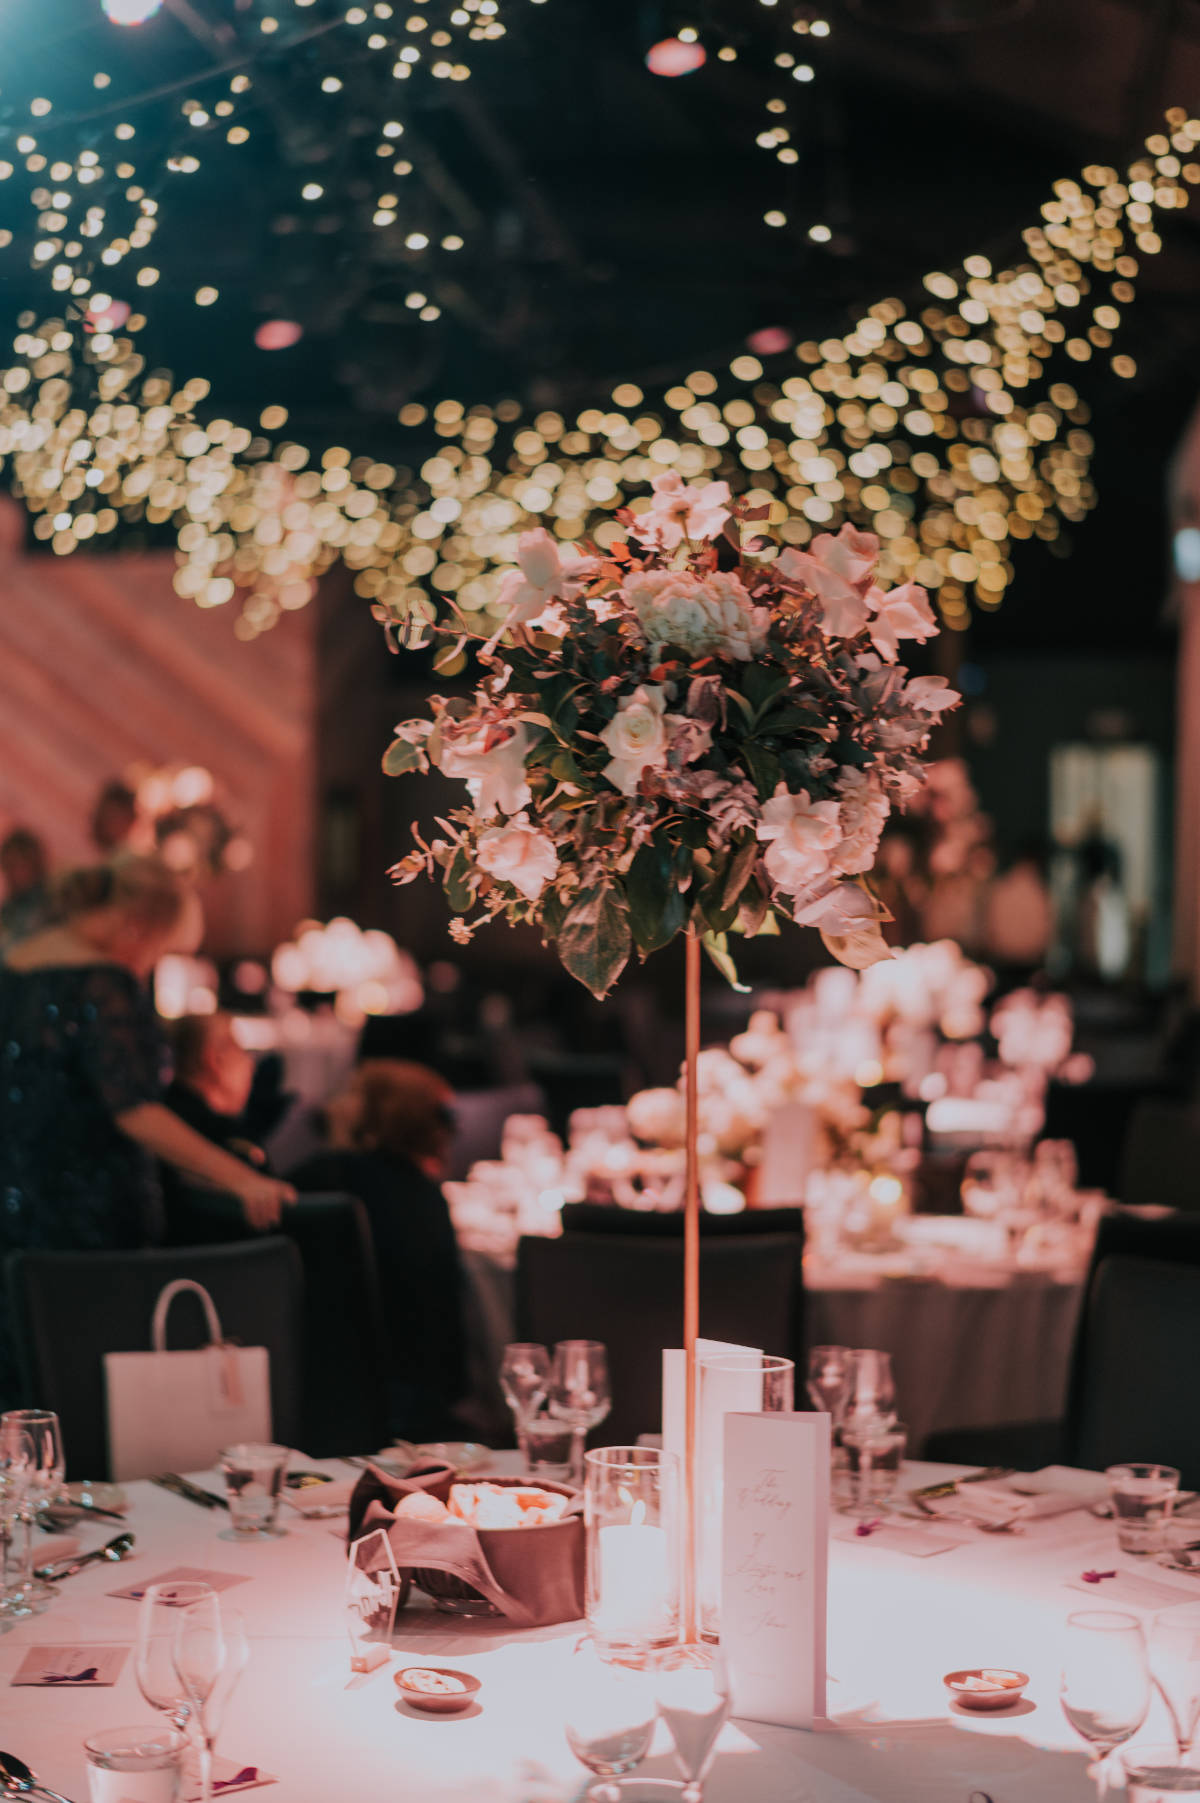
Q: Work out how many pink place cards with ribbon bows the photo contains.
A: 5